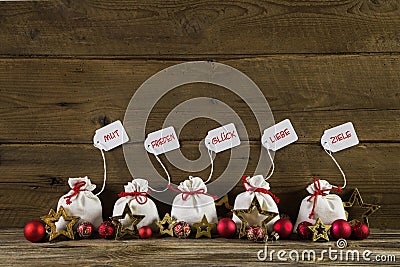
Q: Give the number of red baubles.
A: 11